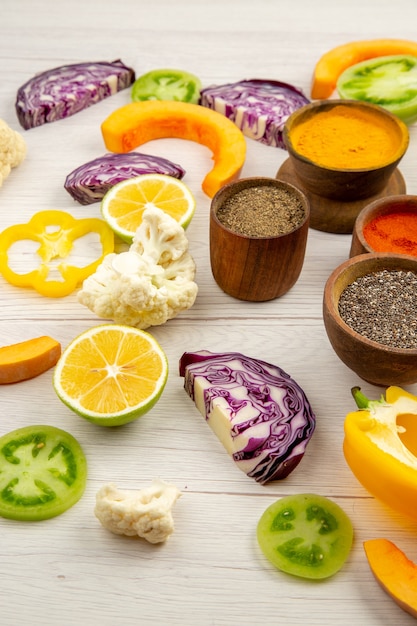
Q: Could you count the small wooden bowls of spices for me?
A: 4